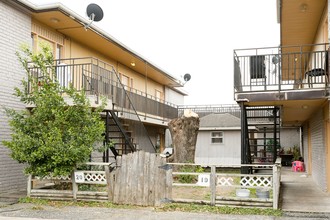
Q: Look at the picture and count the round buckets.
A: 2